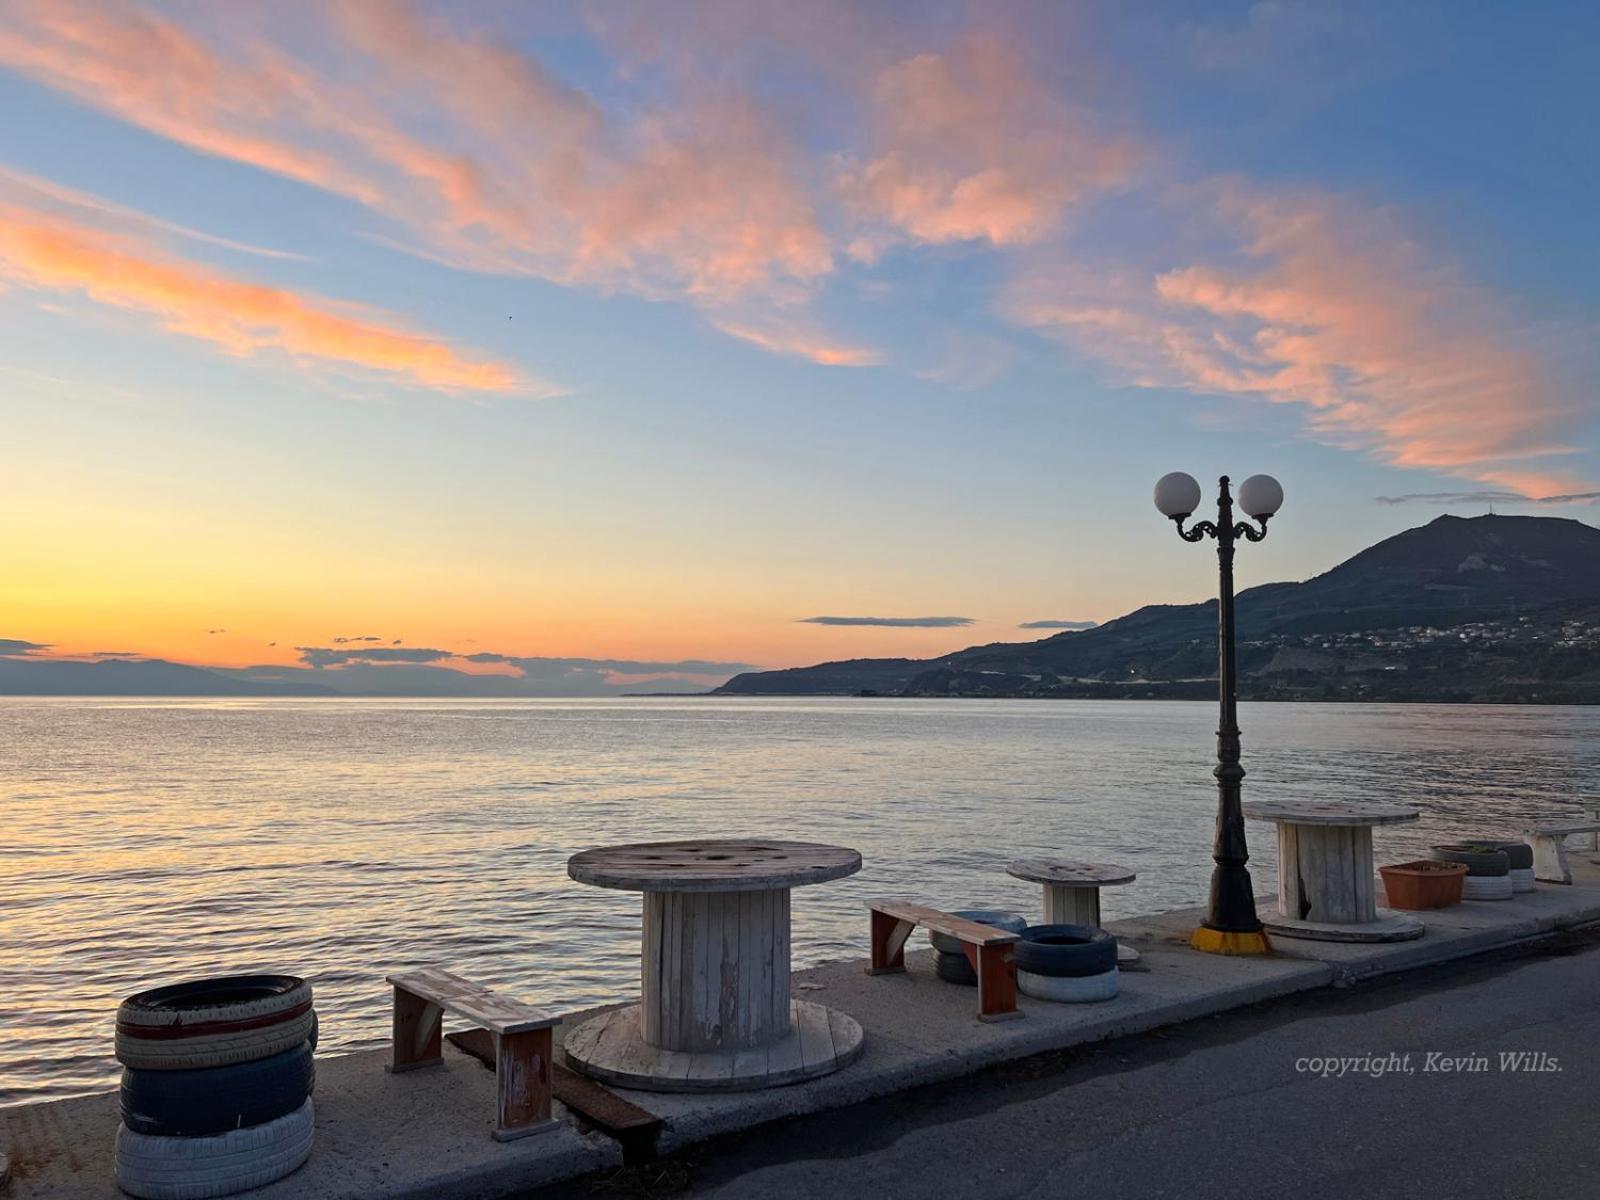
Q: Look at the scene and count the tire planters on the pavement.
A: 5